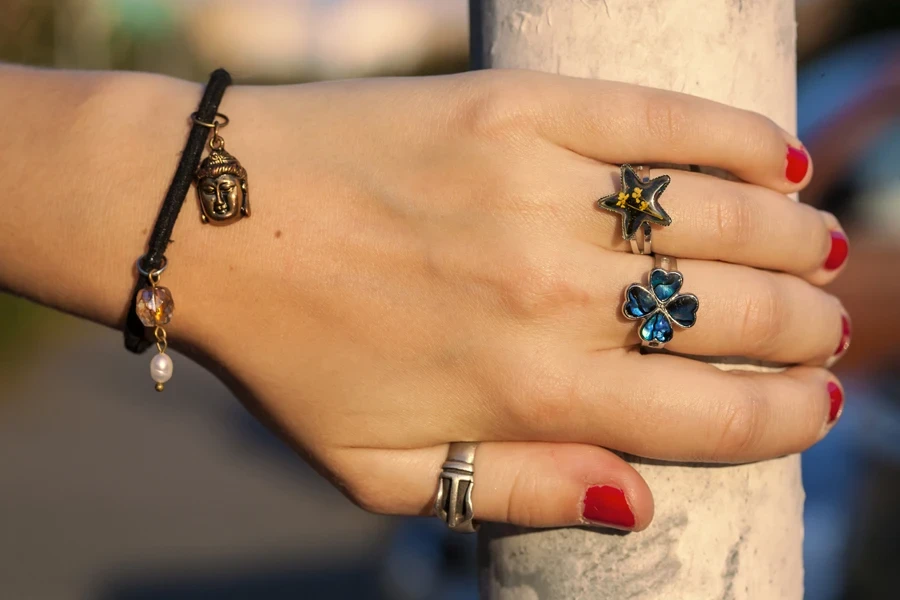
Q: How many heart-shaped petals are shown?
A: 4